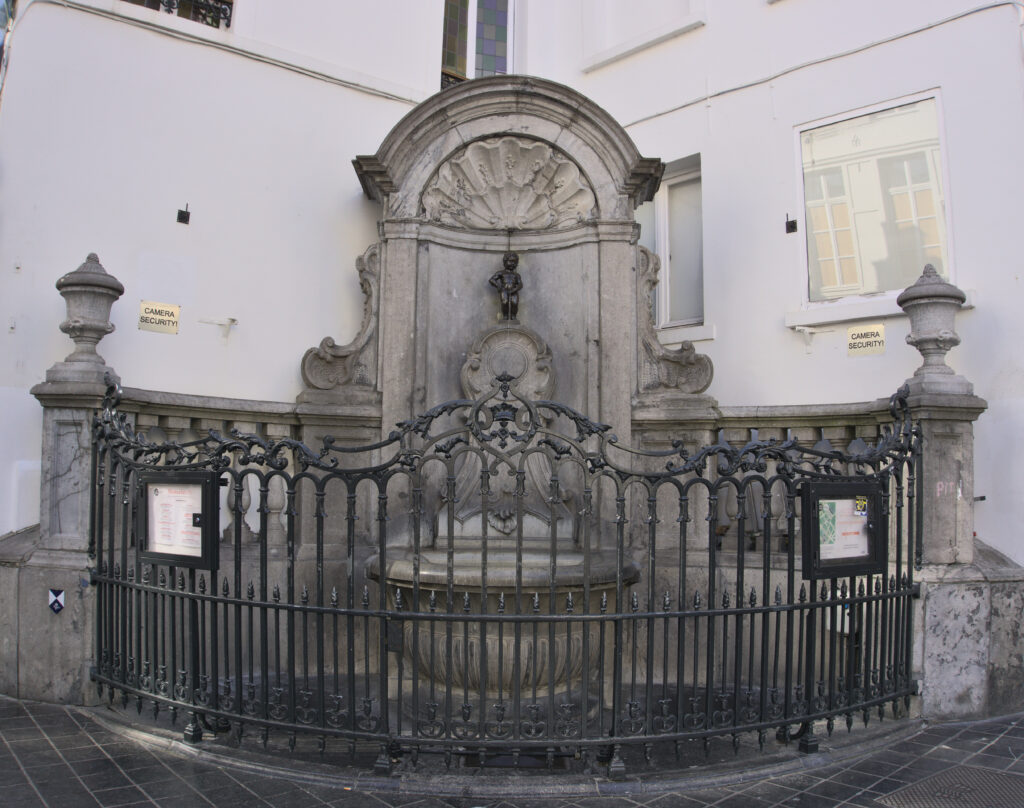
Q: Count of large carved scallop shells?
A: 1